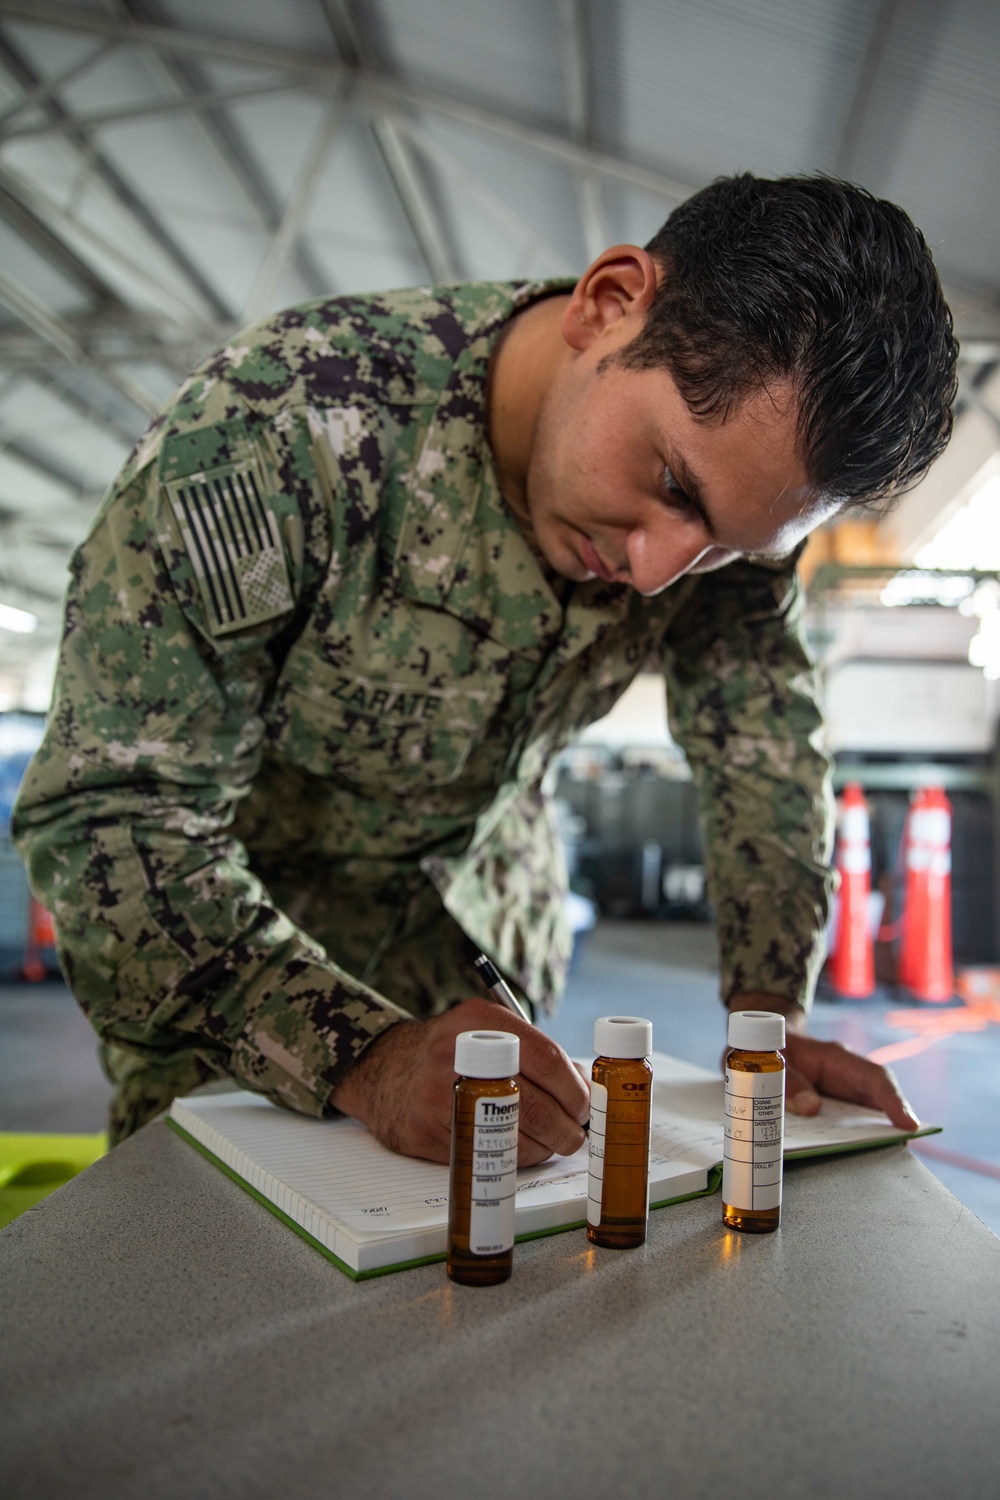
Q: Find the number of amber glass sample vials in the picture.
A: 3